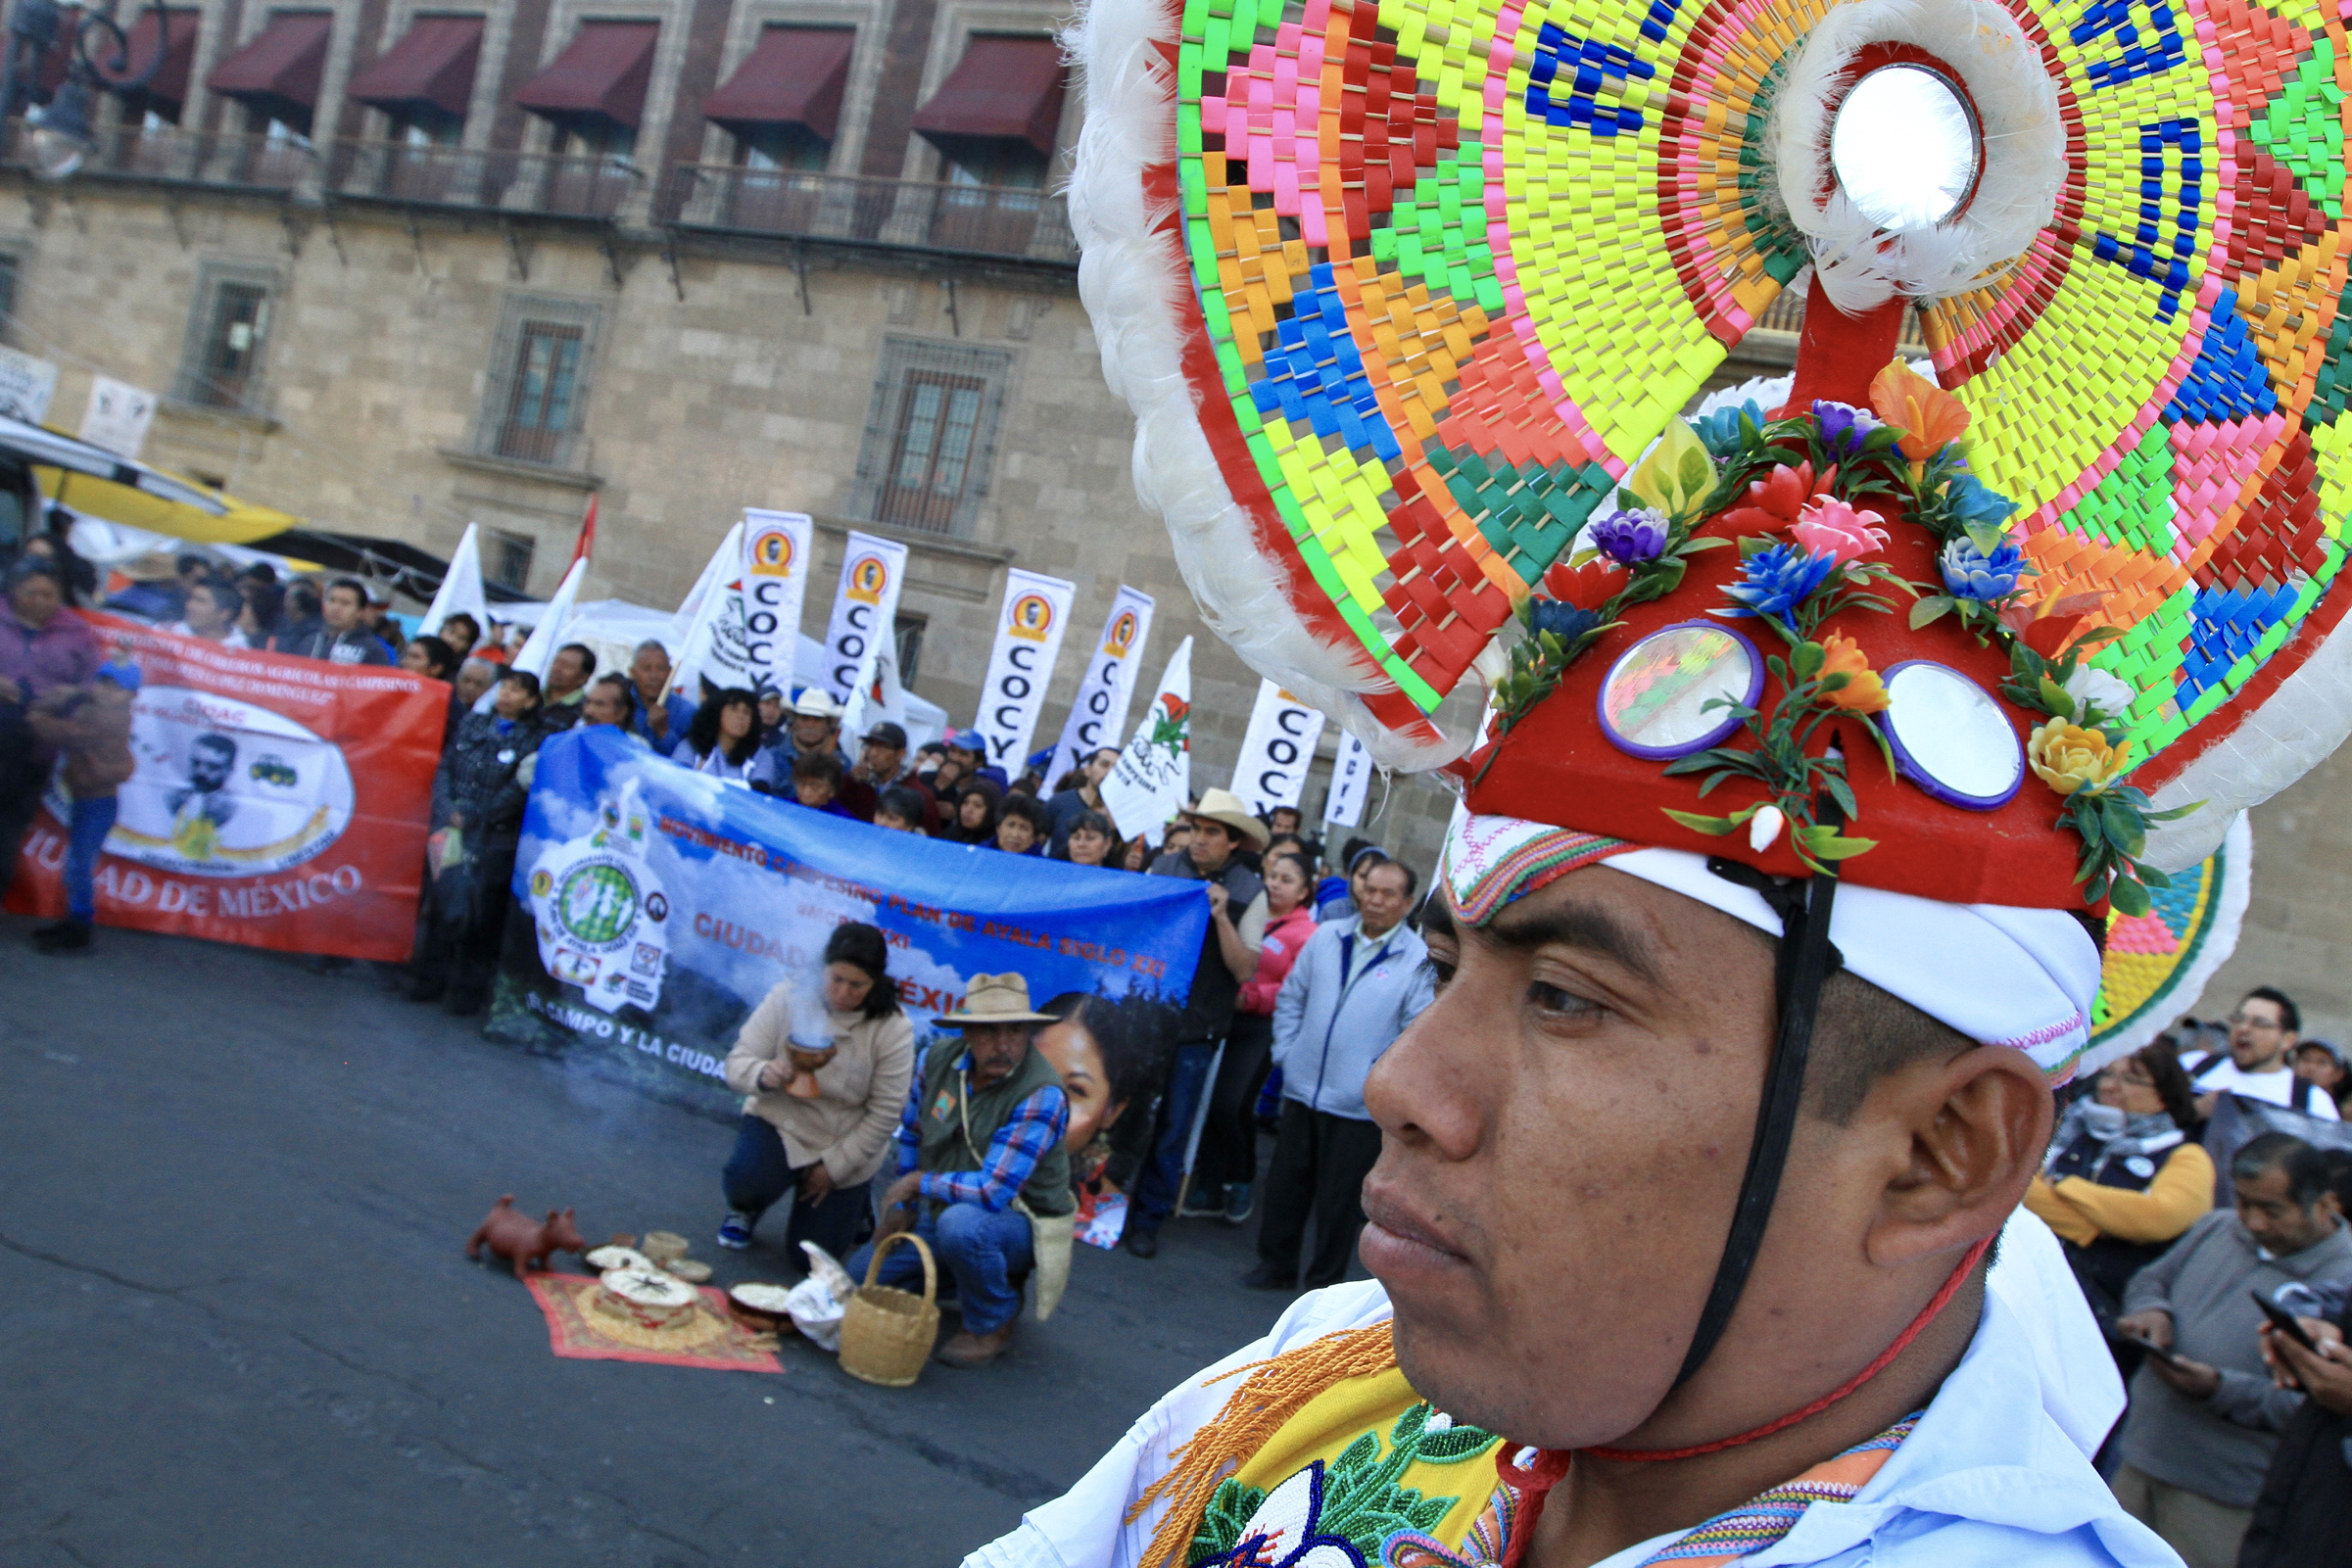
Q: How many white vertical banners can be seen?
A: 6